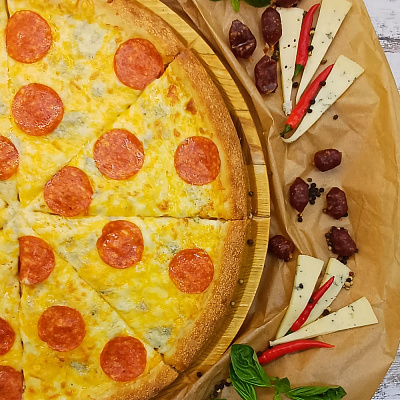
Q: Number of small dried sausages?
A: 9